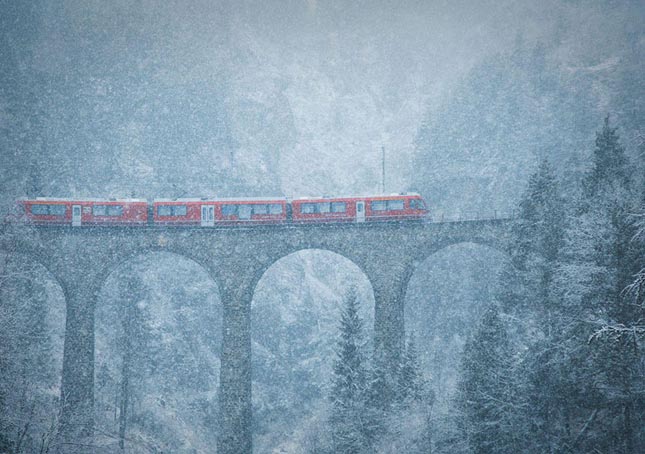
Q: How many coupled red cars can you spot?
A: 3